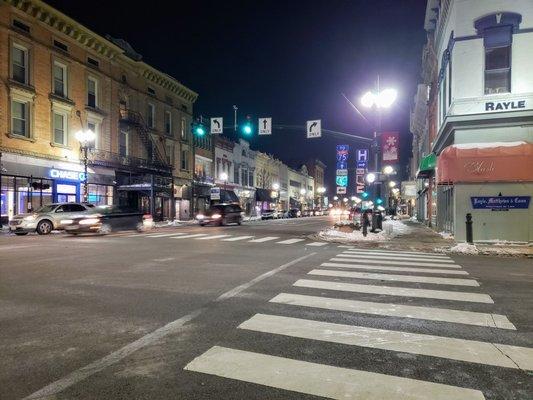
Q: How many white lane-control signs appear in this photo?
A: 3